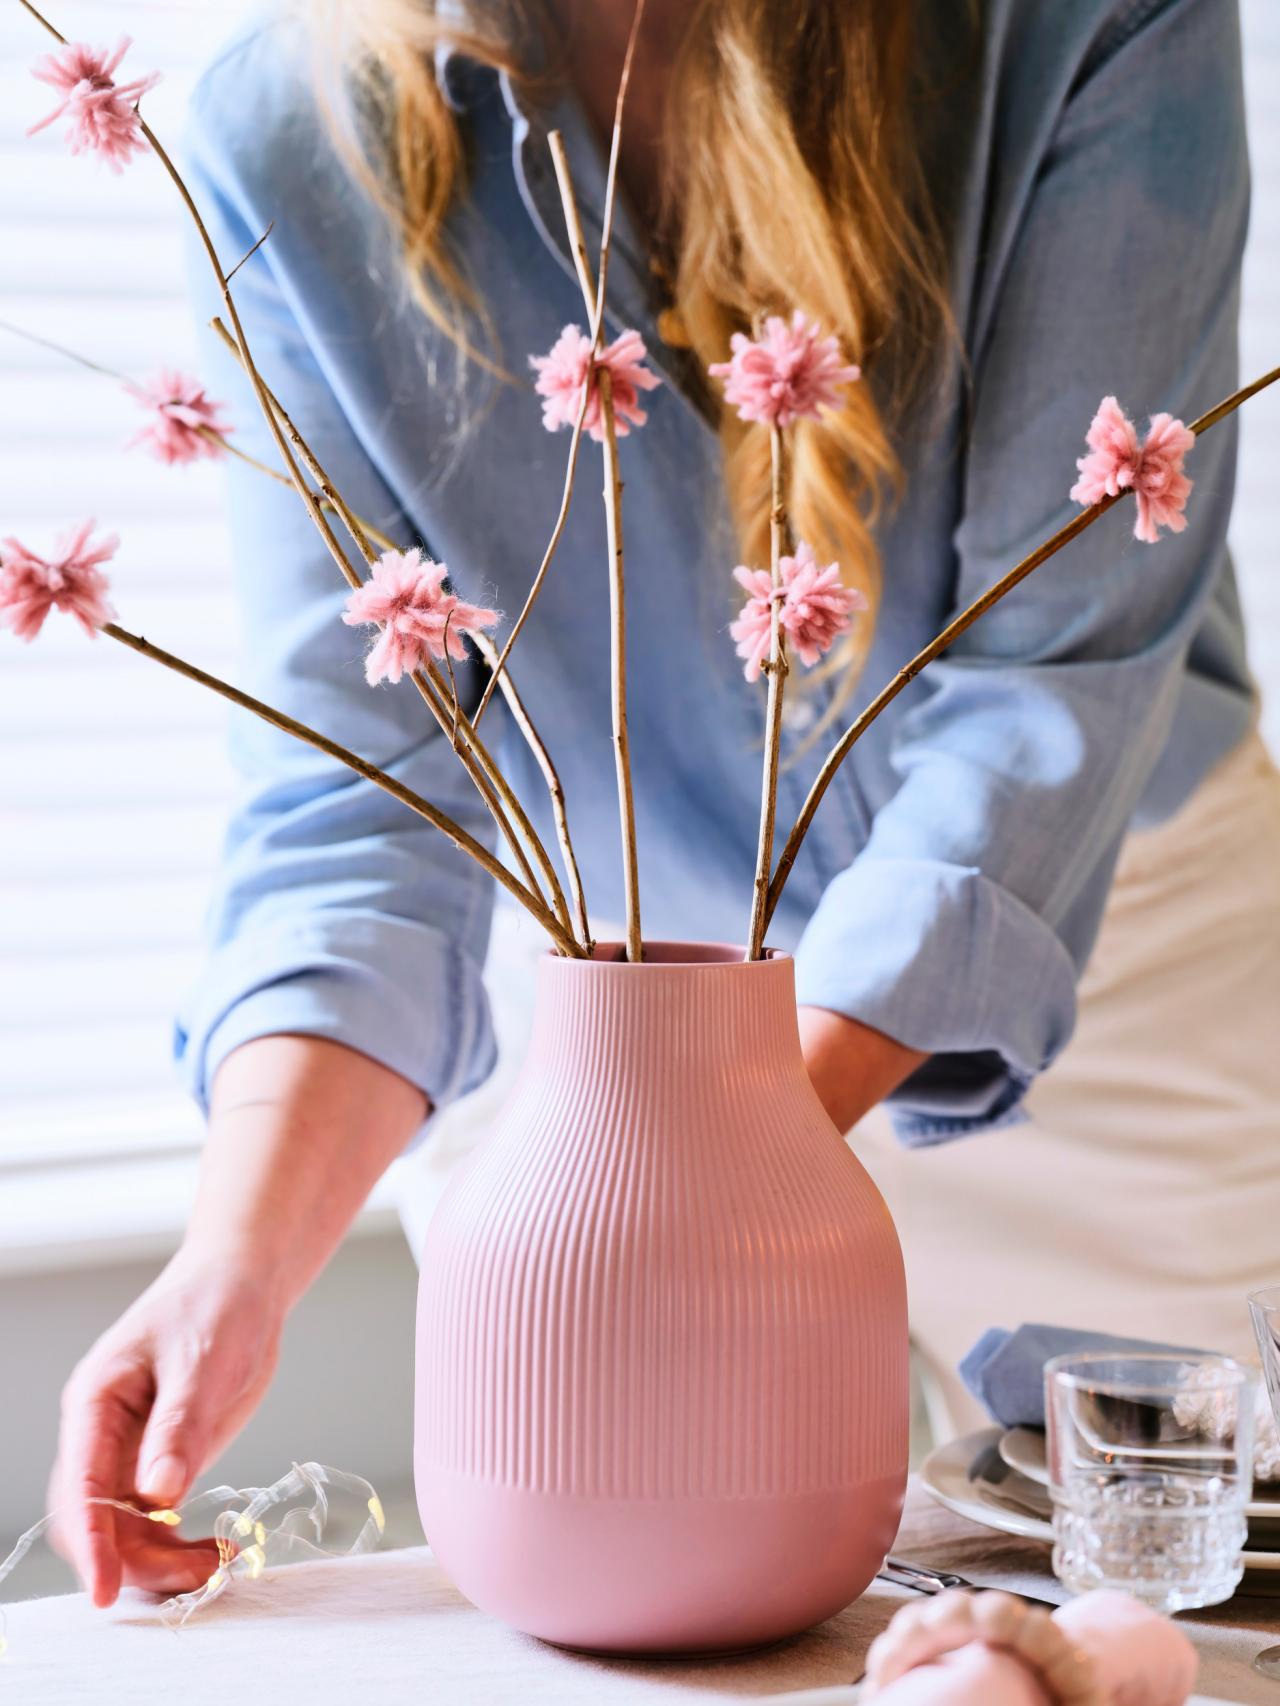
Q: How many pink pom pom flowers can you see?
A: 8